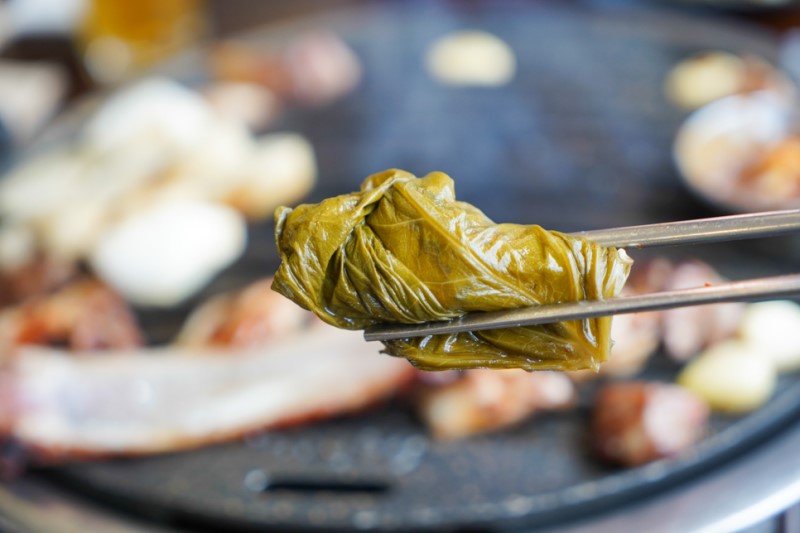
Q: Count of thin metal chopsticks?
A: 2